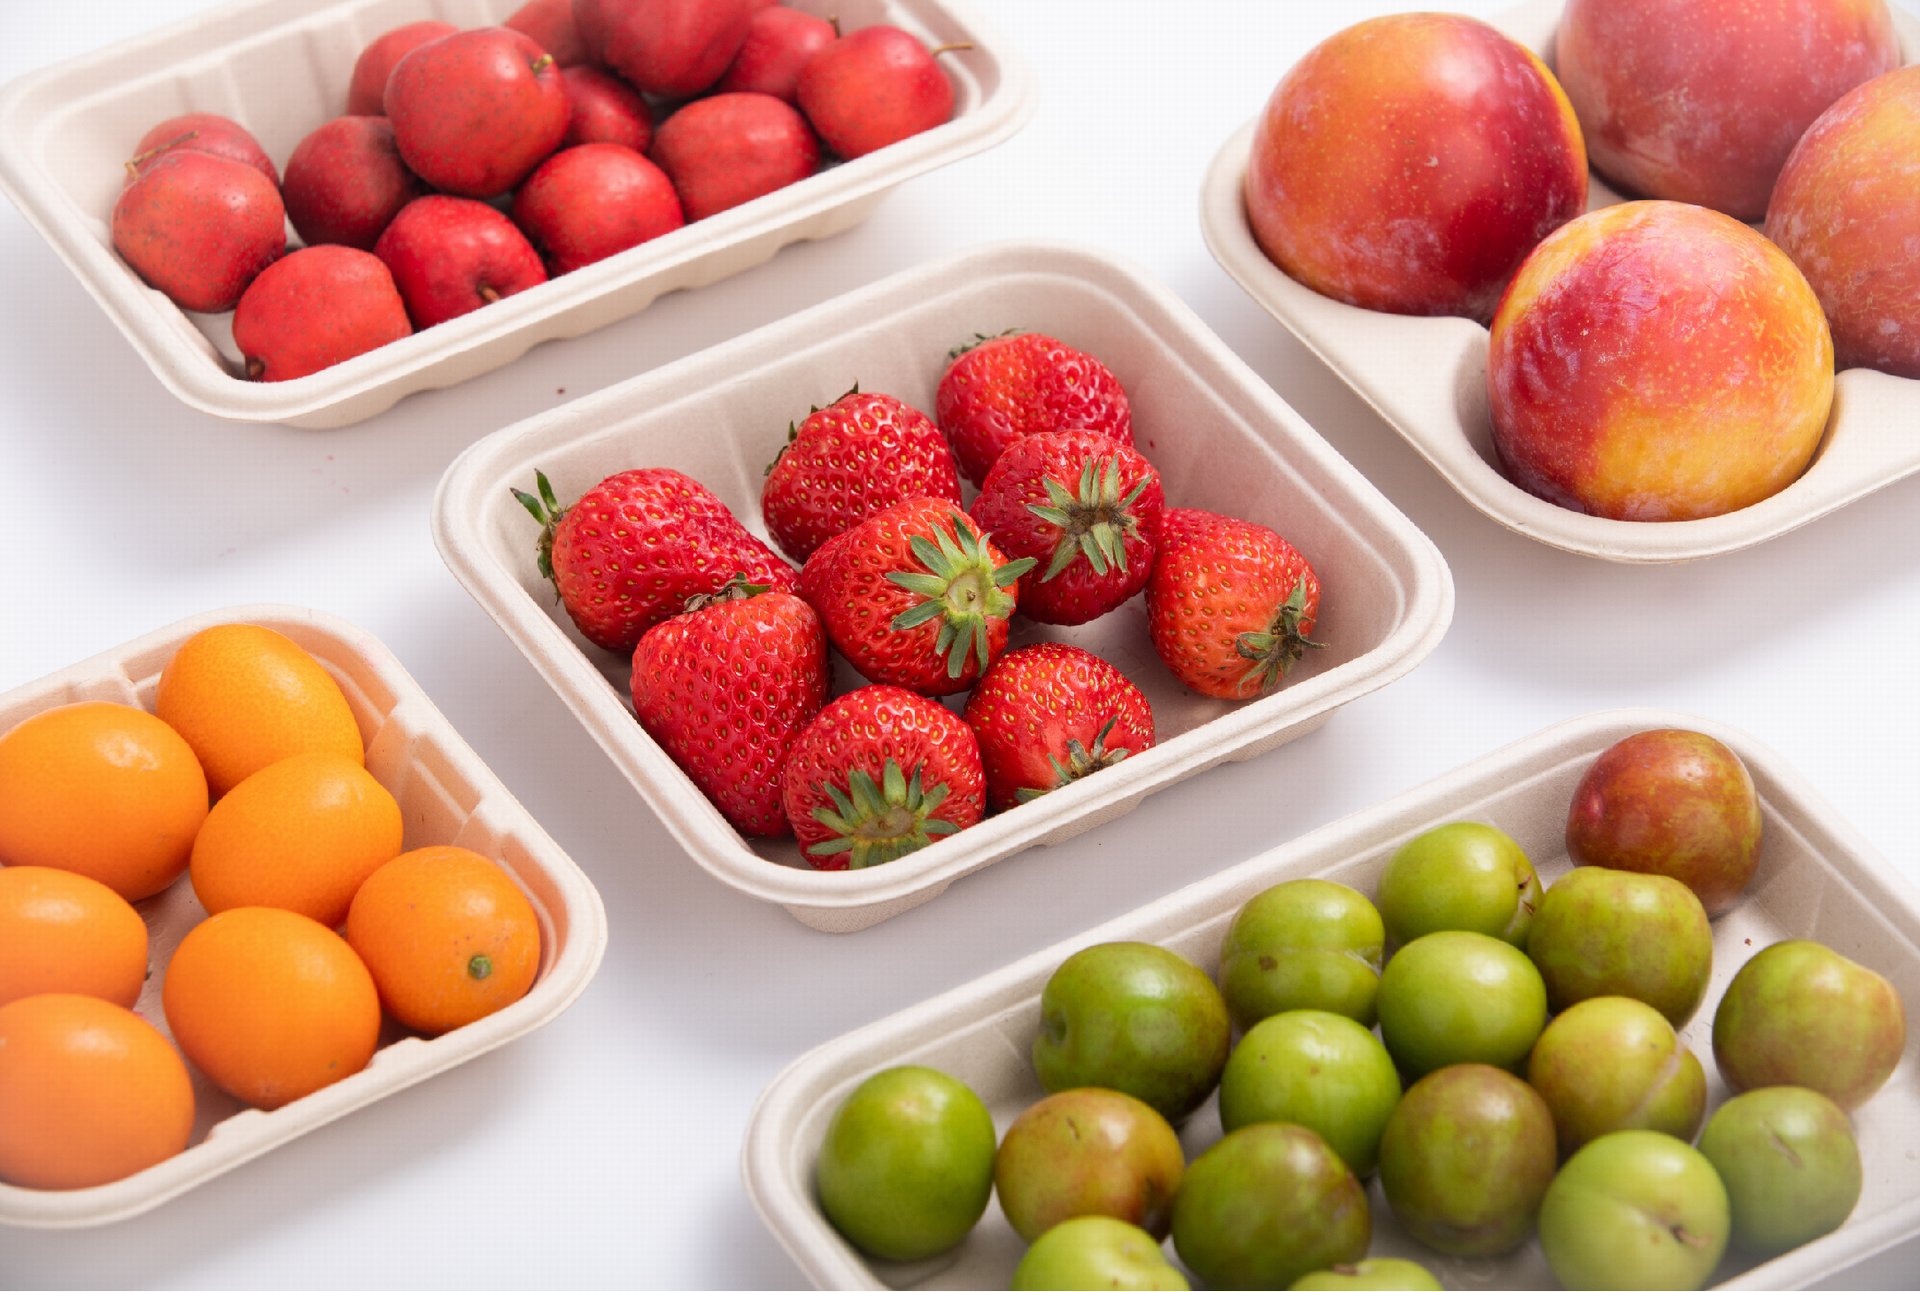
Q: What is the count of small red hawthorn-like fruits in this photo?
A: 14